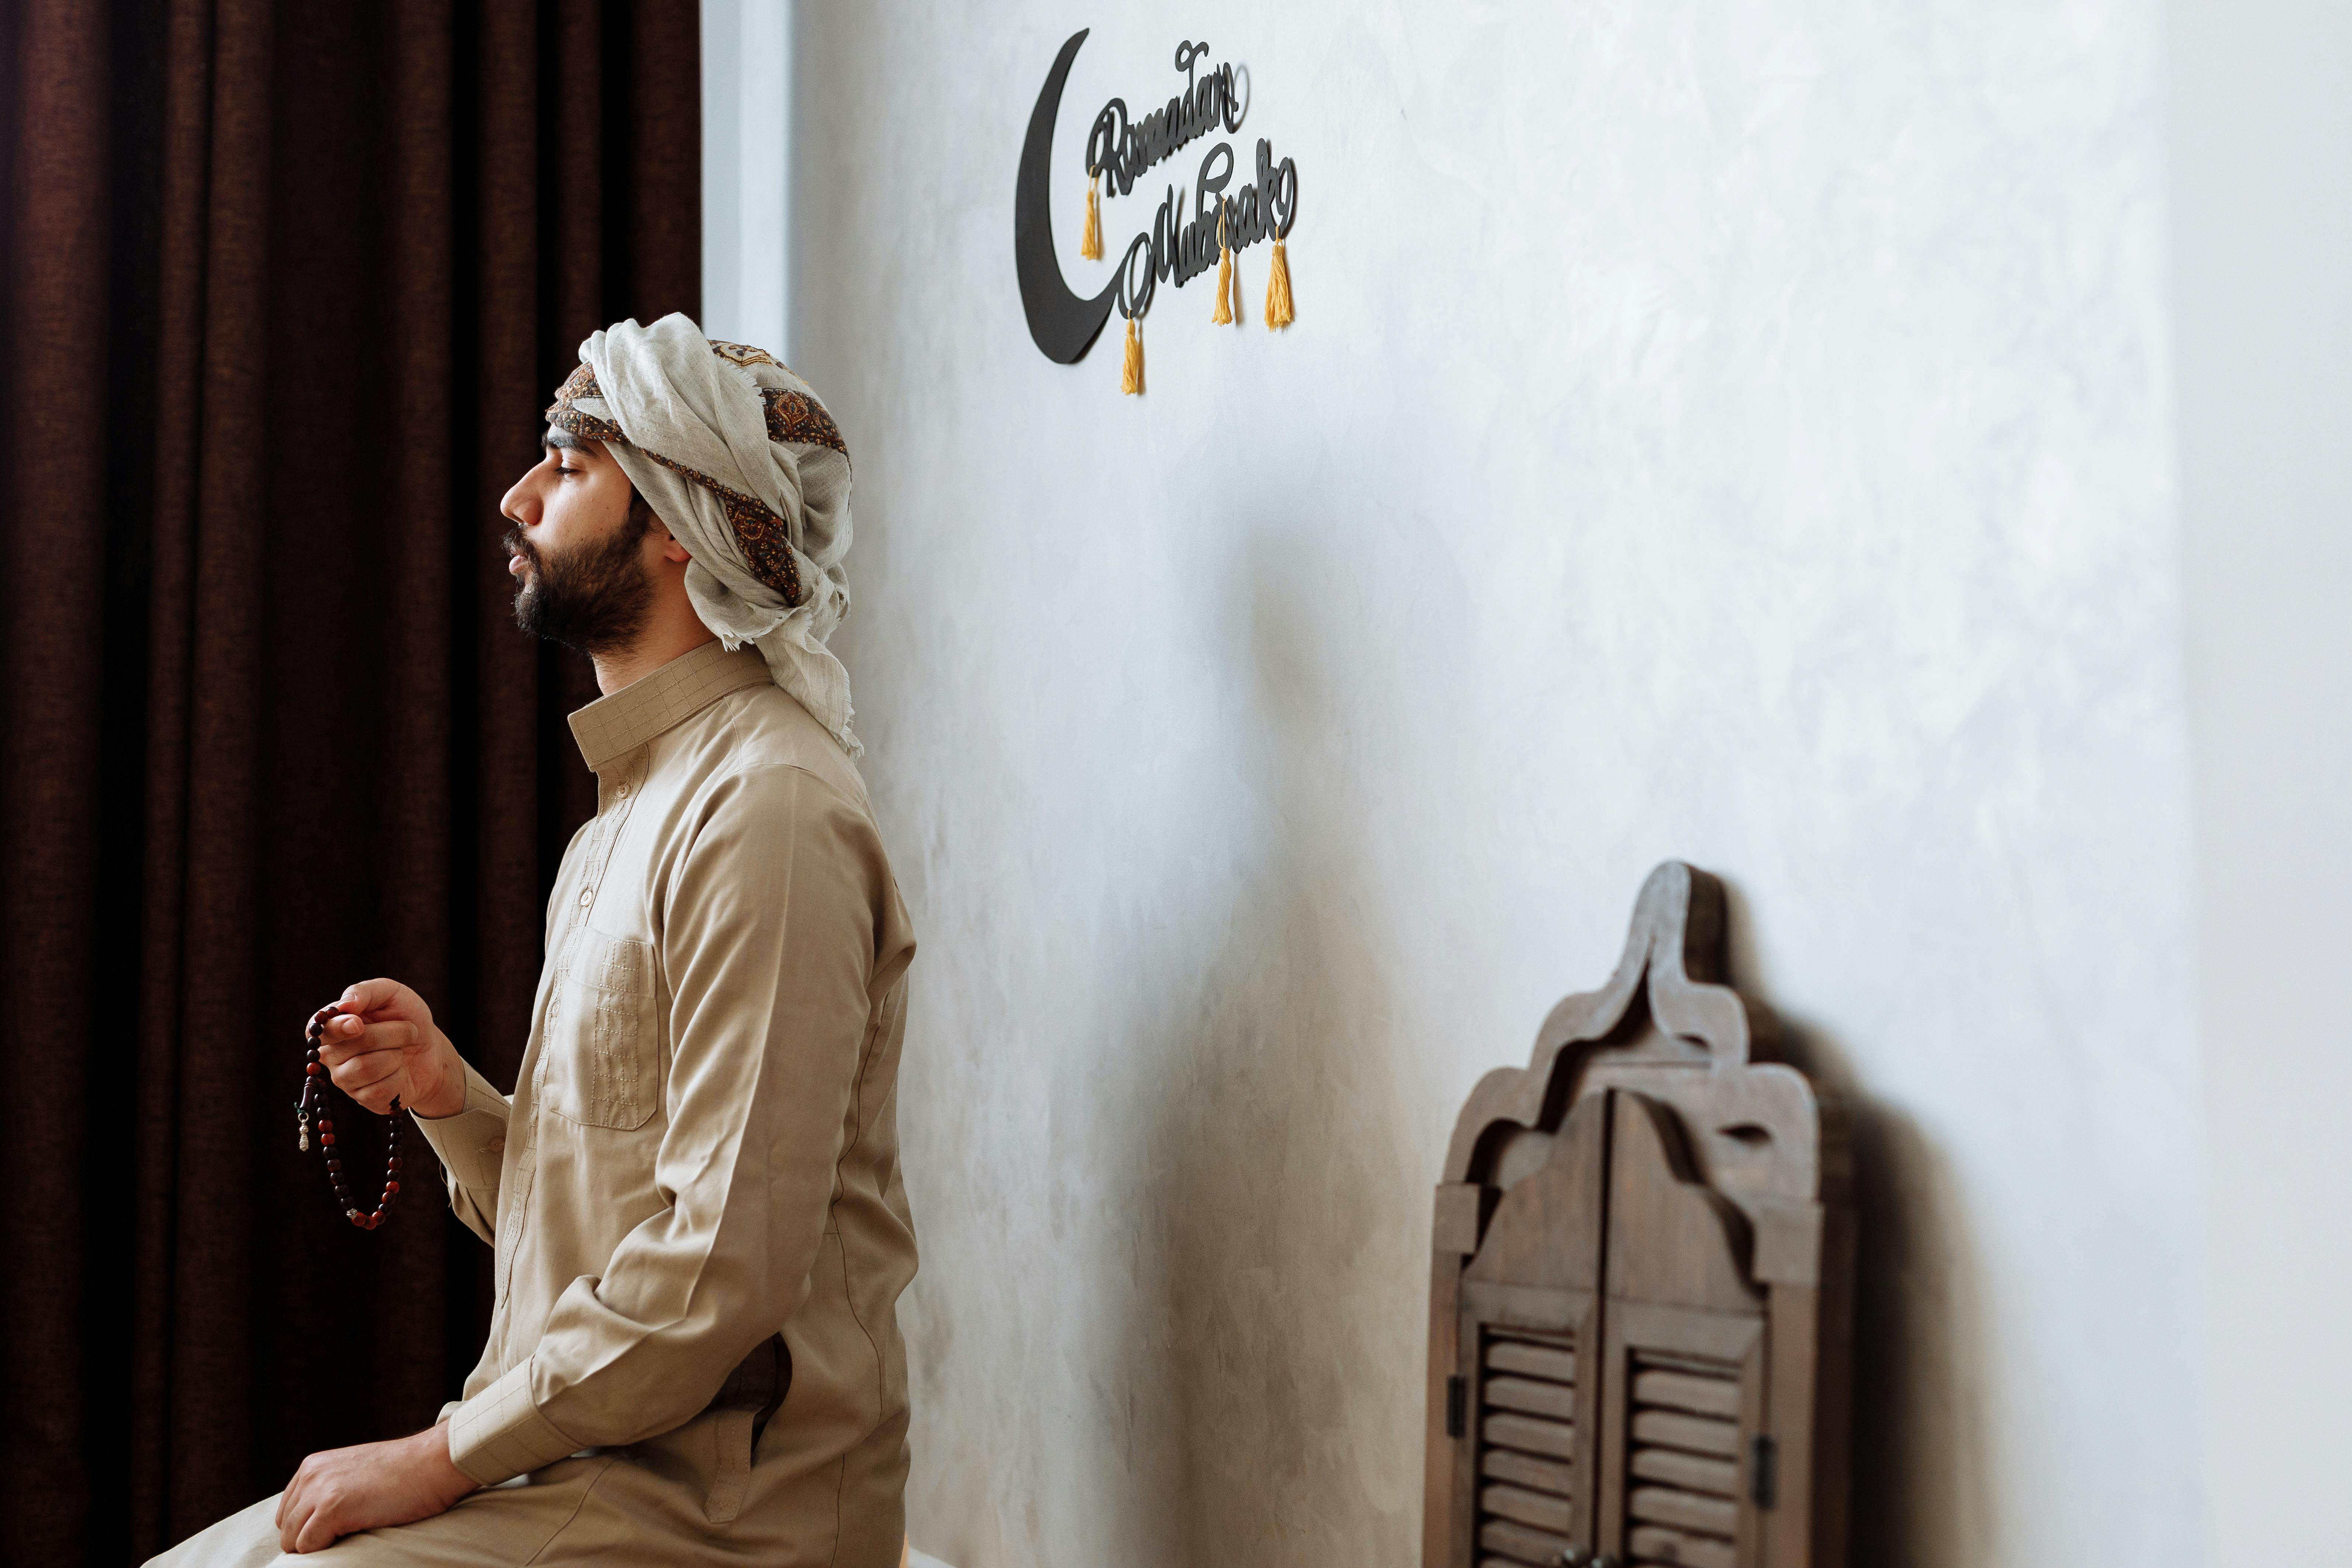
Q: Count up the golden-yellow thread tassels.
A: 4